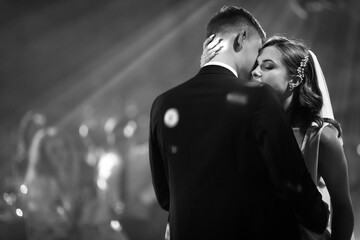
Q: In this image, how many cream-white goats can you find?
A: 0